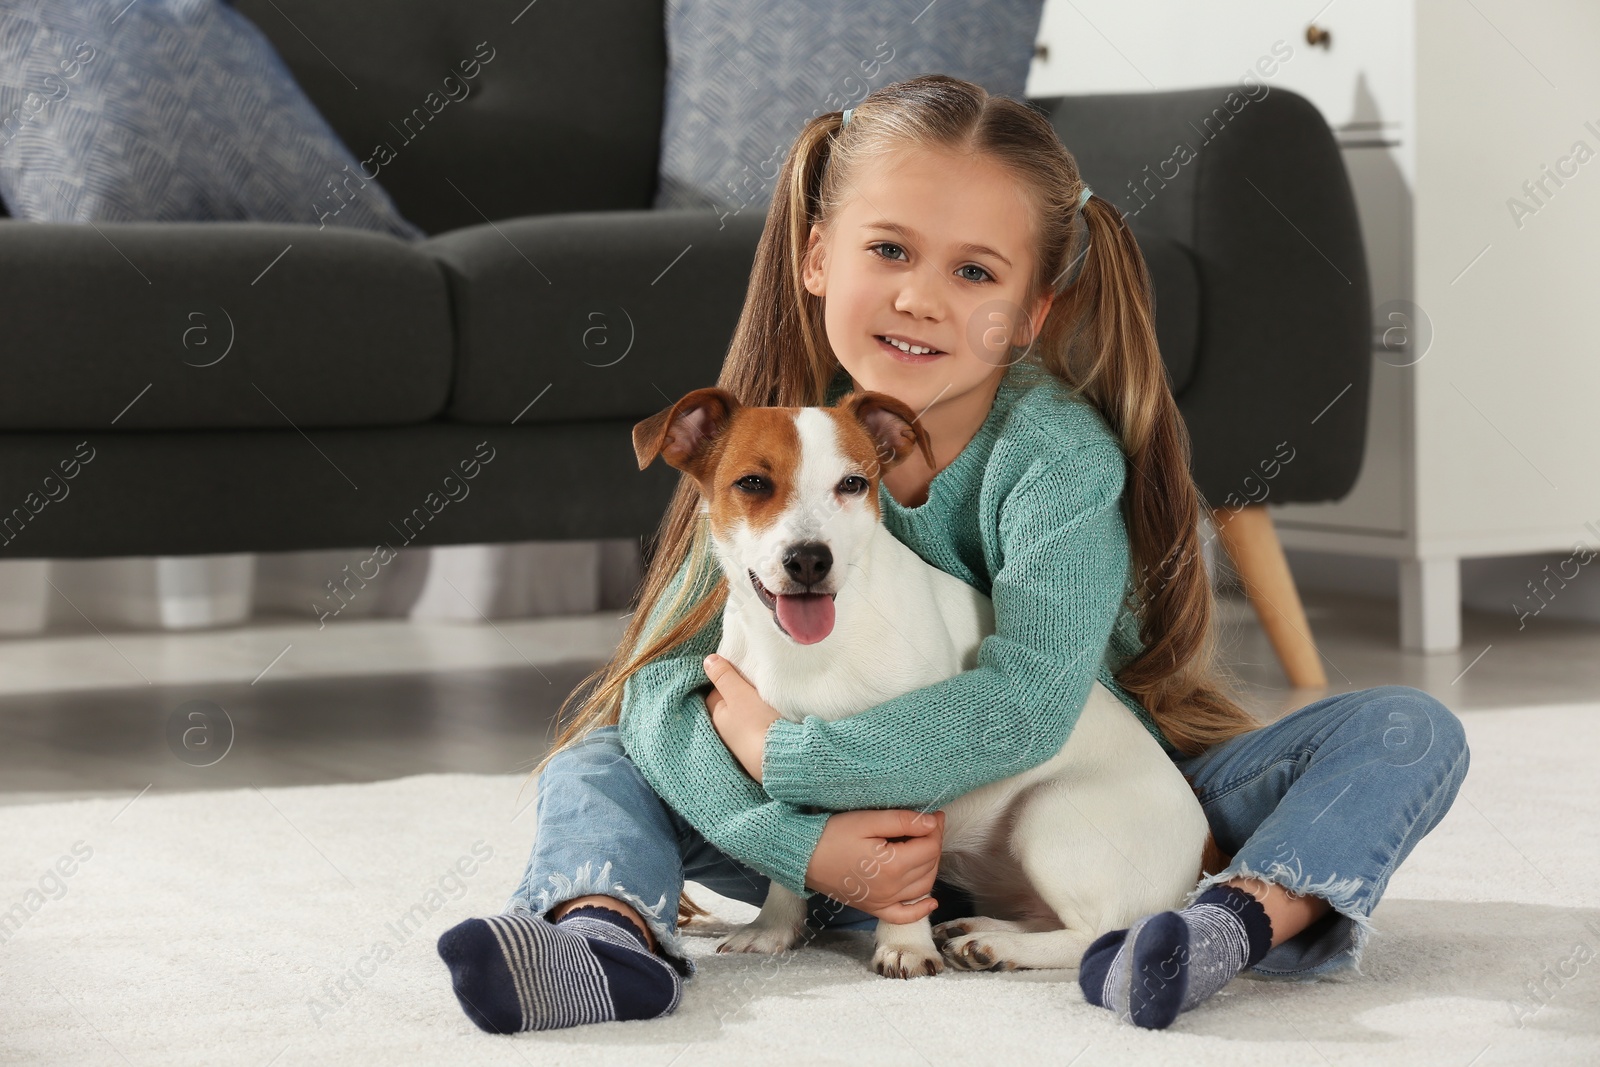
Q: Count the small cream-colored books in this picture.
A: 0